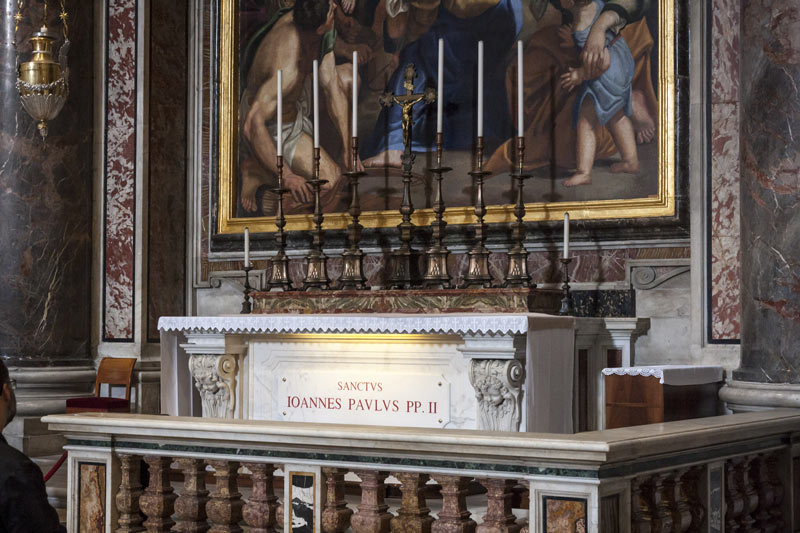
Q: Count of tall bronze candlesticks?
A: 6